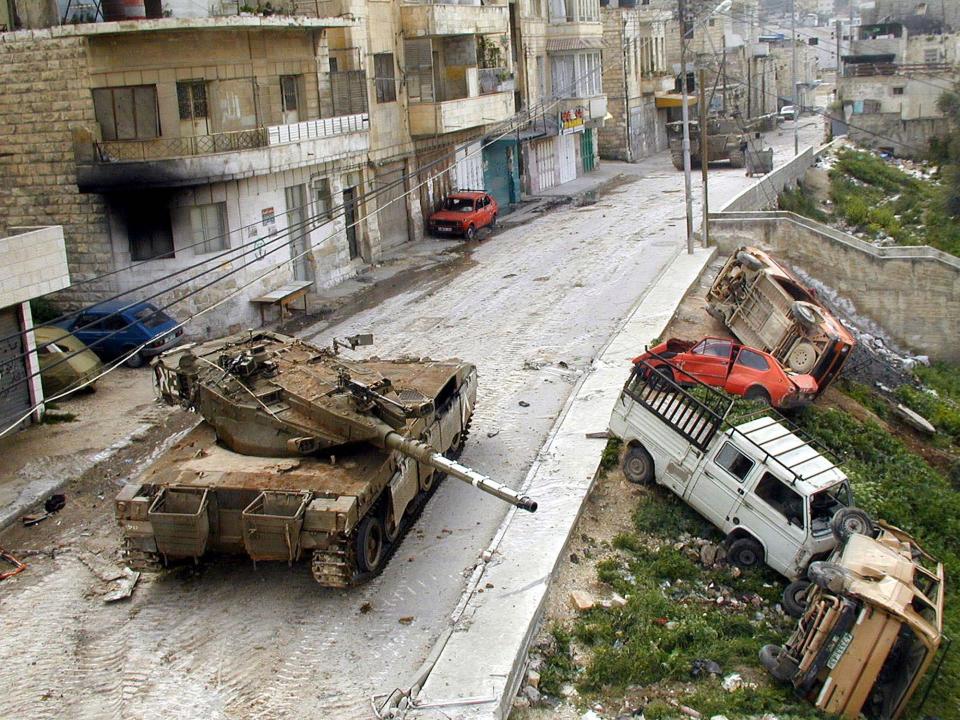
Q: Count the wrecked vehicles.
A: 4